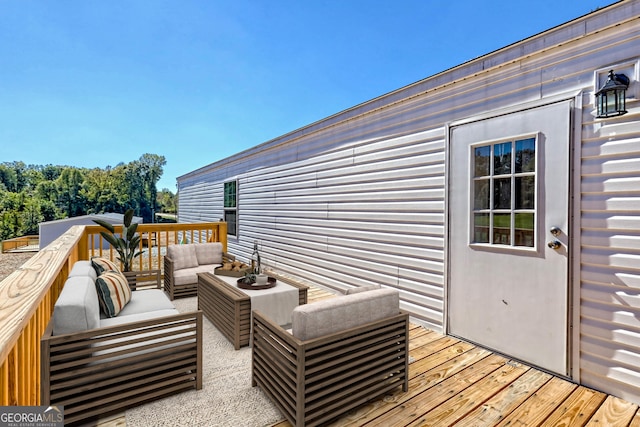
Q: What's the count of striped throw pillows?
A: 2